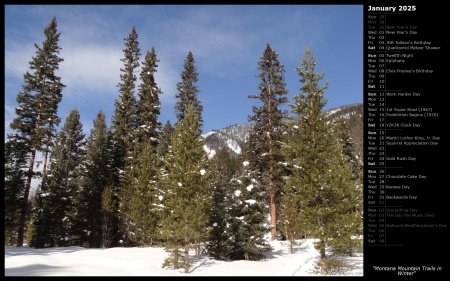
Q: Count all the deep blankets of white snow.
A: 1